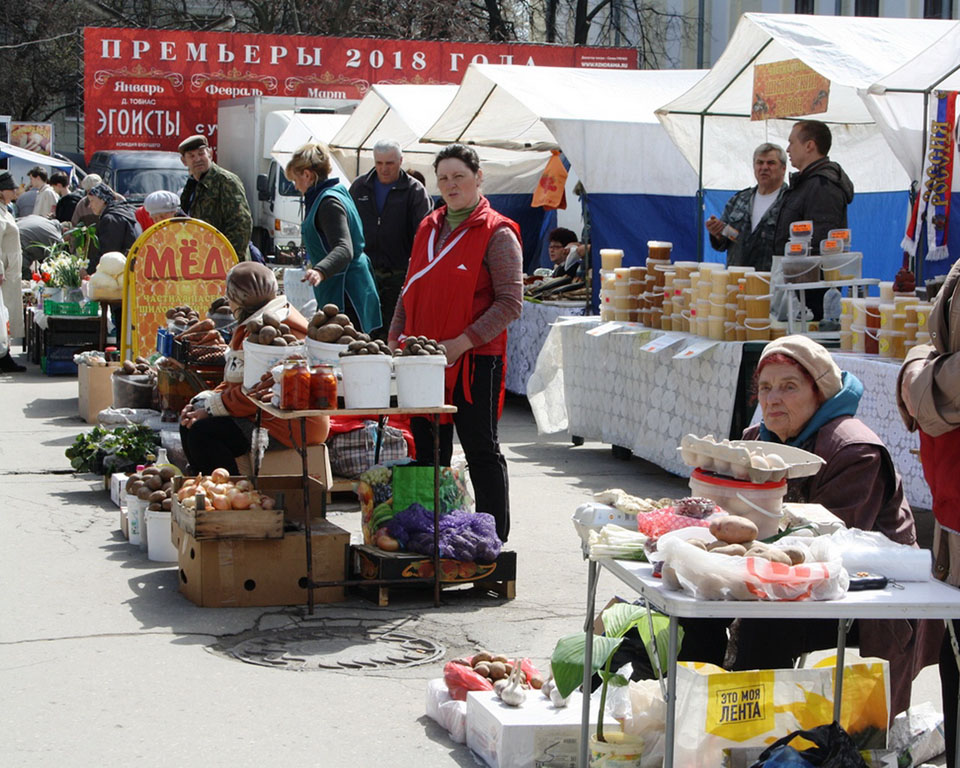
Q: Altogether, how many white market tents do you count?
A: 5